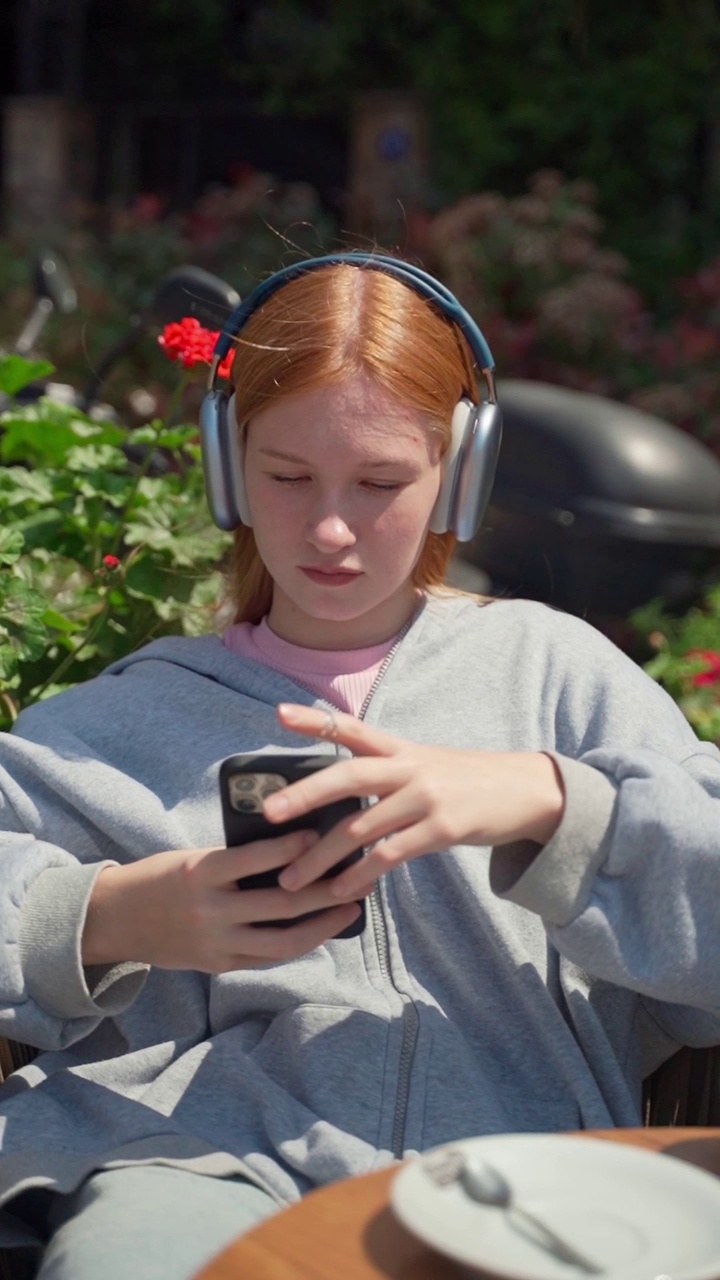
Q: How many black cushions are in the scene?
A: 0